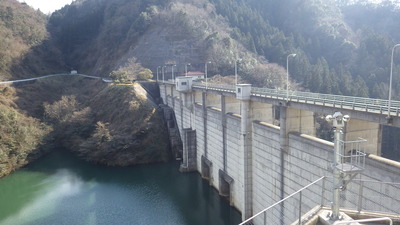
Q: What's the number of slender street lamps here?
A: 8